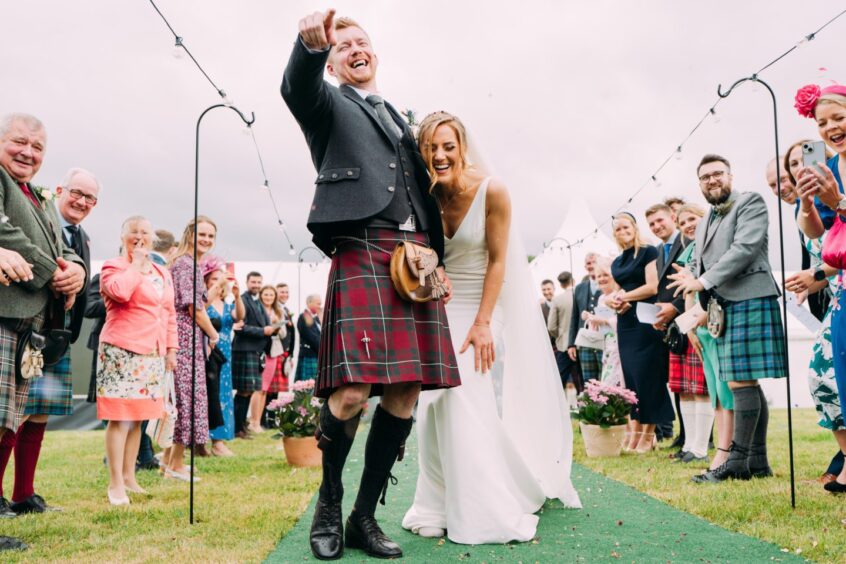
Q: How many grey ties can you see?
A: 1